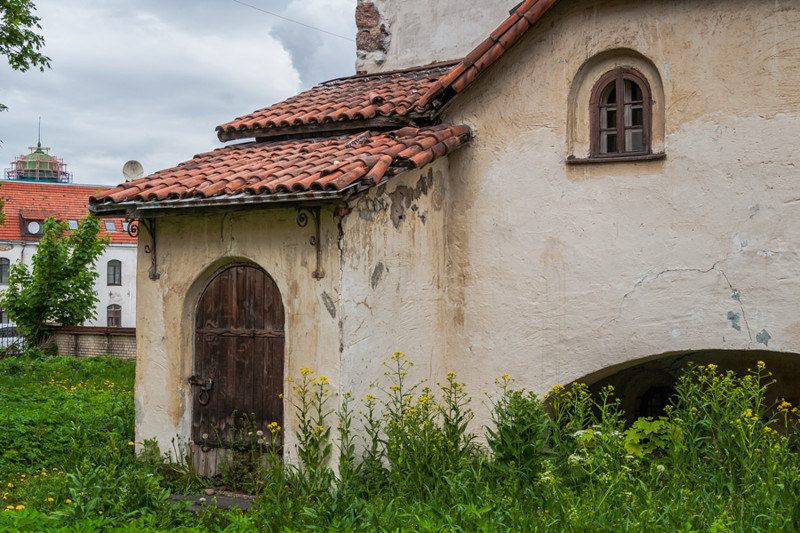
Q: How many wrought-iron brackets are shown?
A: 2